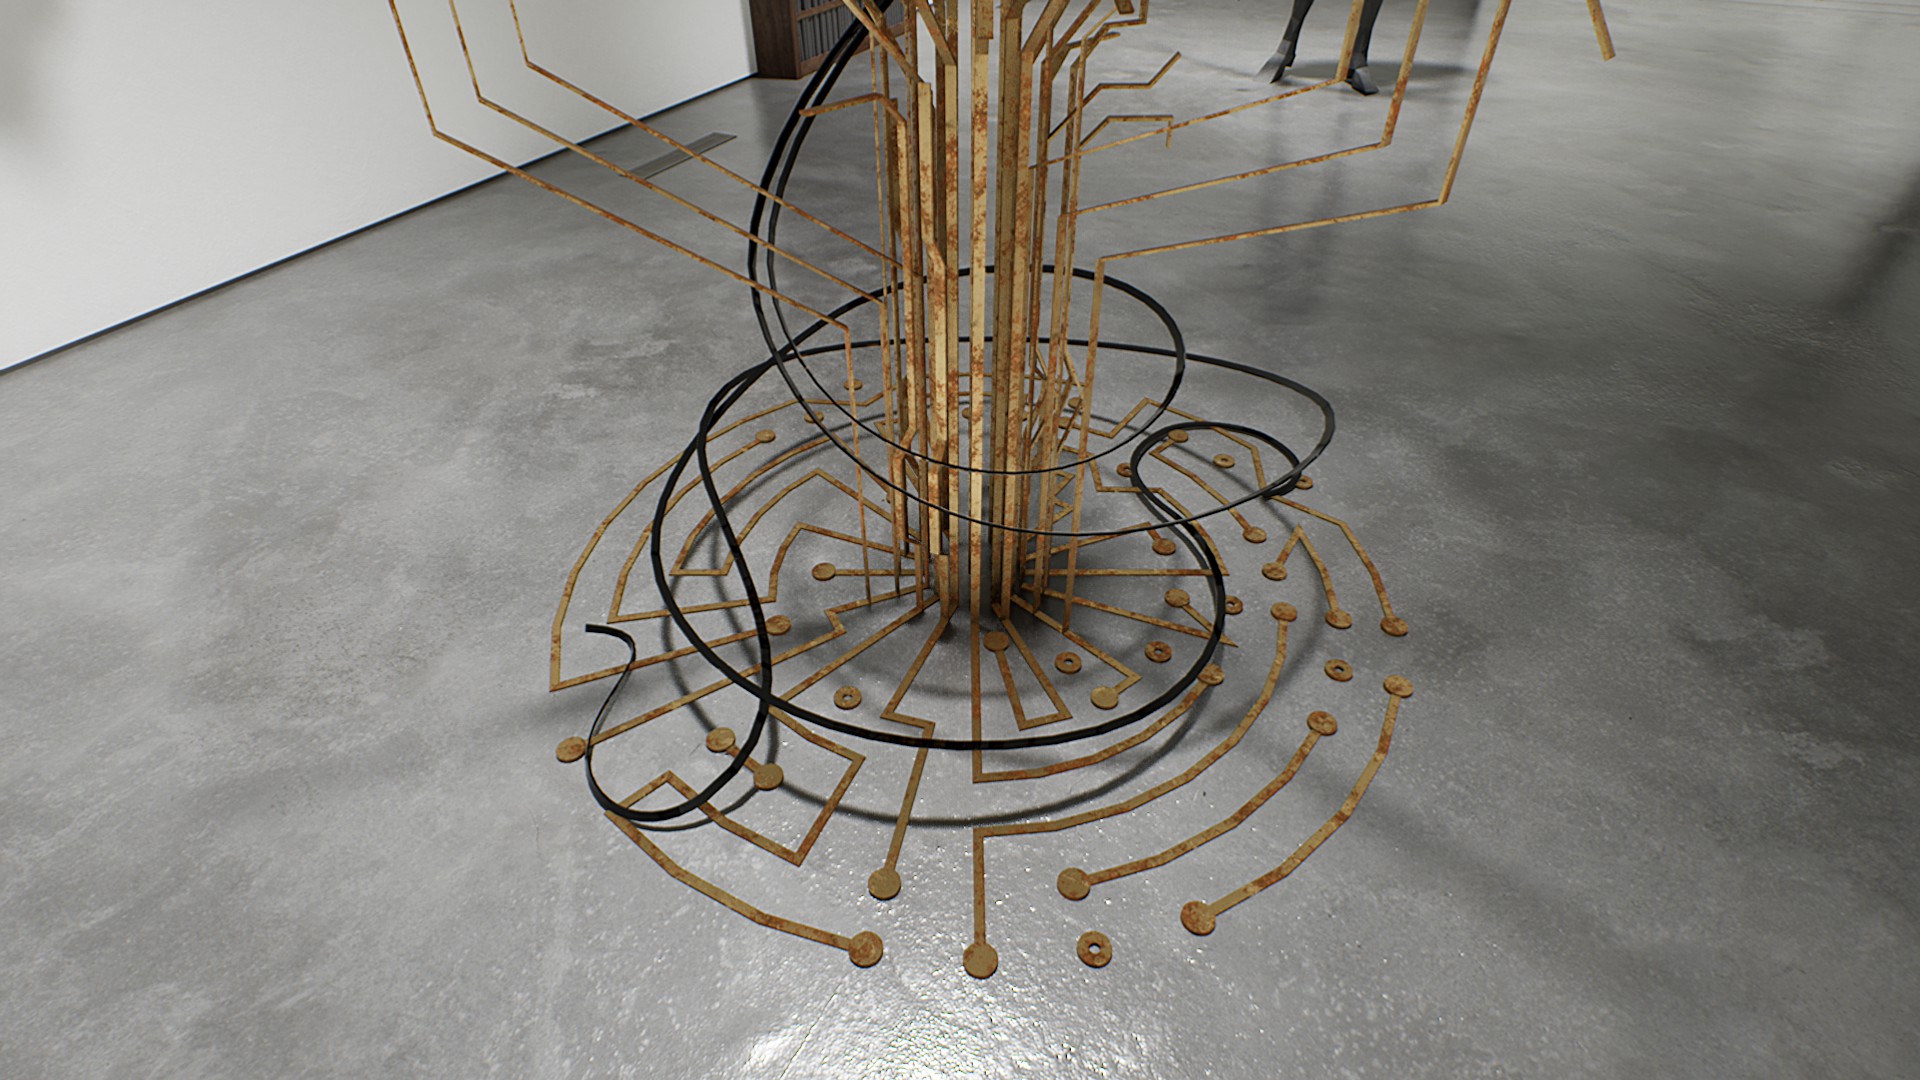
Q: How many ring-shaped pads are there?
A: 9